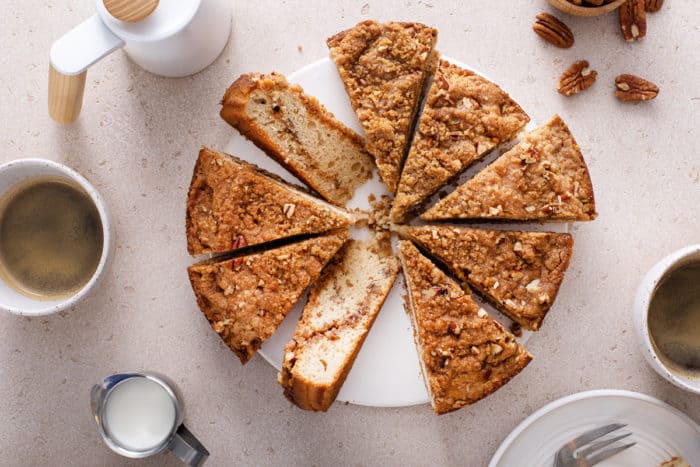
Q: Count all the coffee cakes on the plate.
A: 9